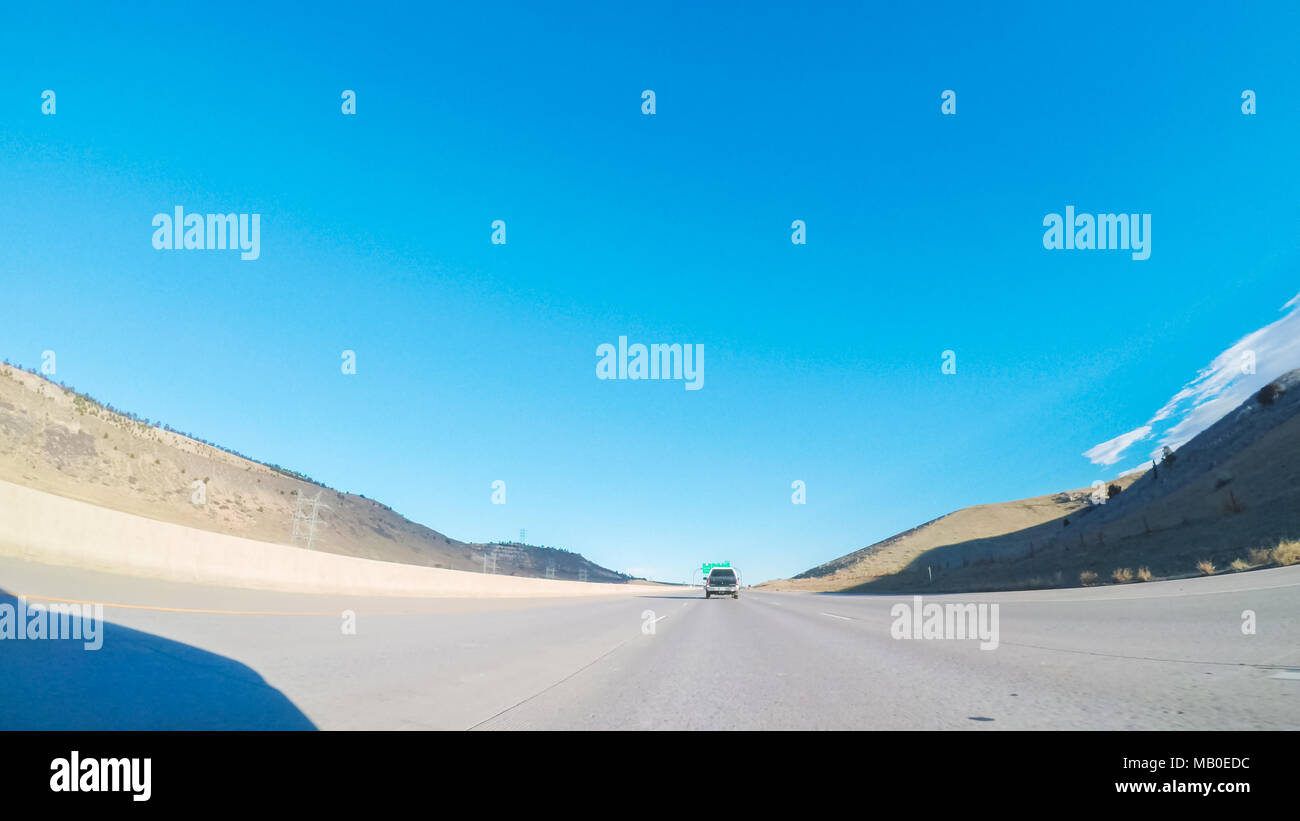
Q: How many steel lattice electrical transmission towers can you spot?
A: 5